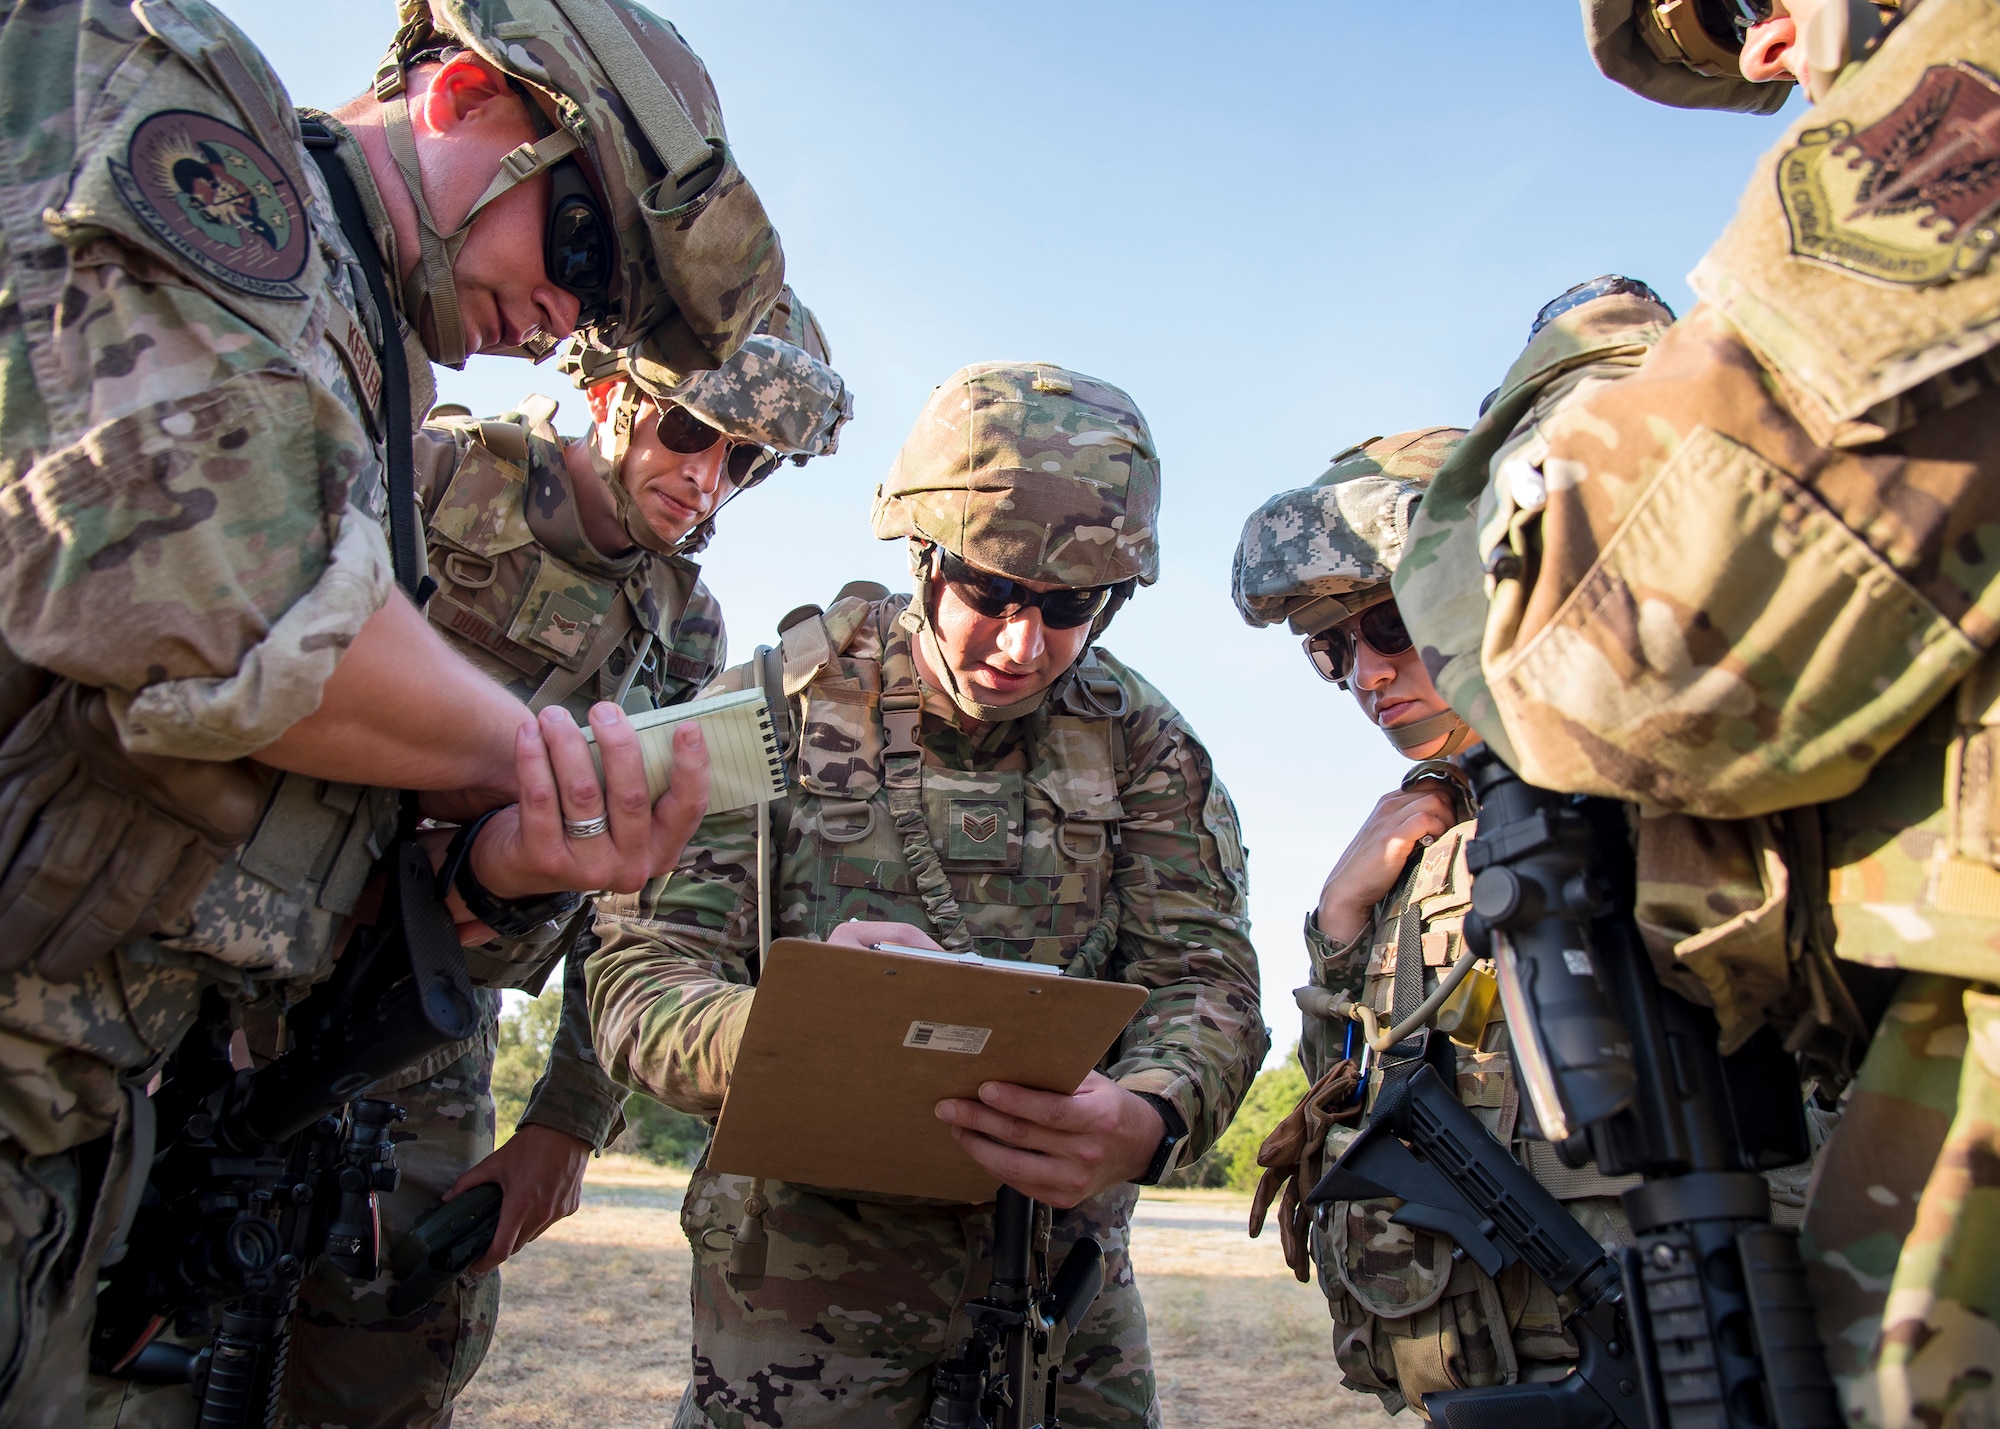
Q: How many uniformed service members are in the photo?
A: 5